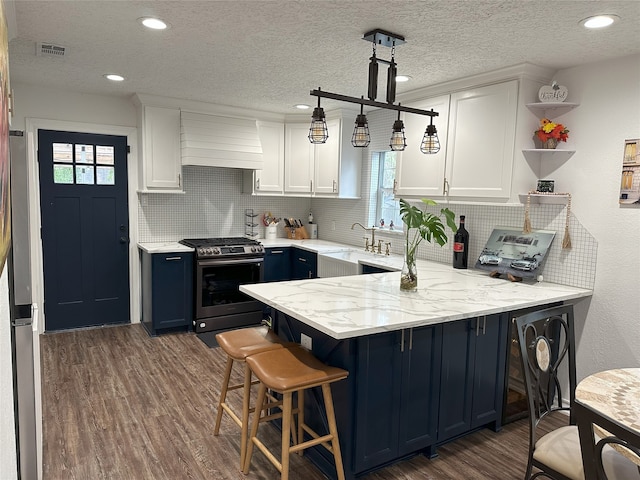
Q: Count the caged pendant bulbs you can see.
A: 4